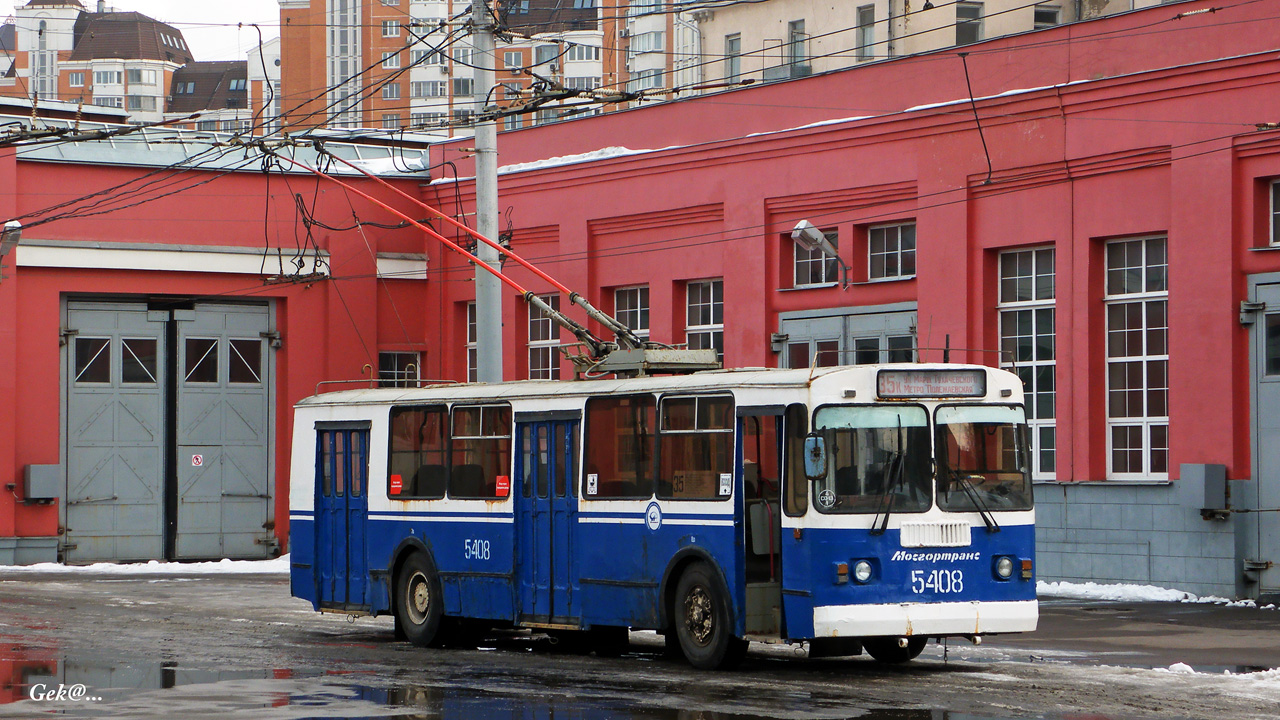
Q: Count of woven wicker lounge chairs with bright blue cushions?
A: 0